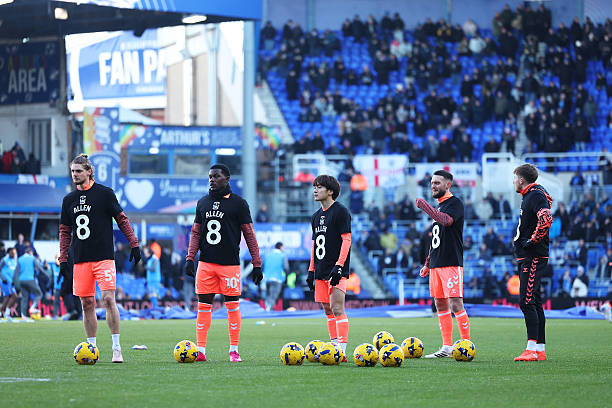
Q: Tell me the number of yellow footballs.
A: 10